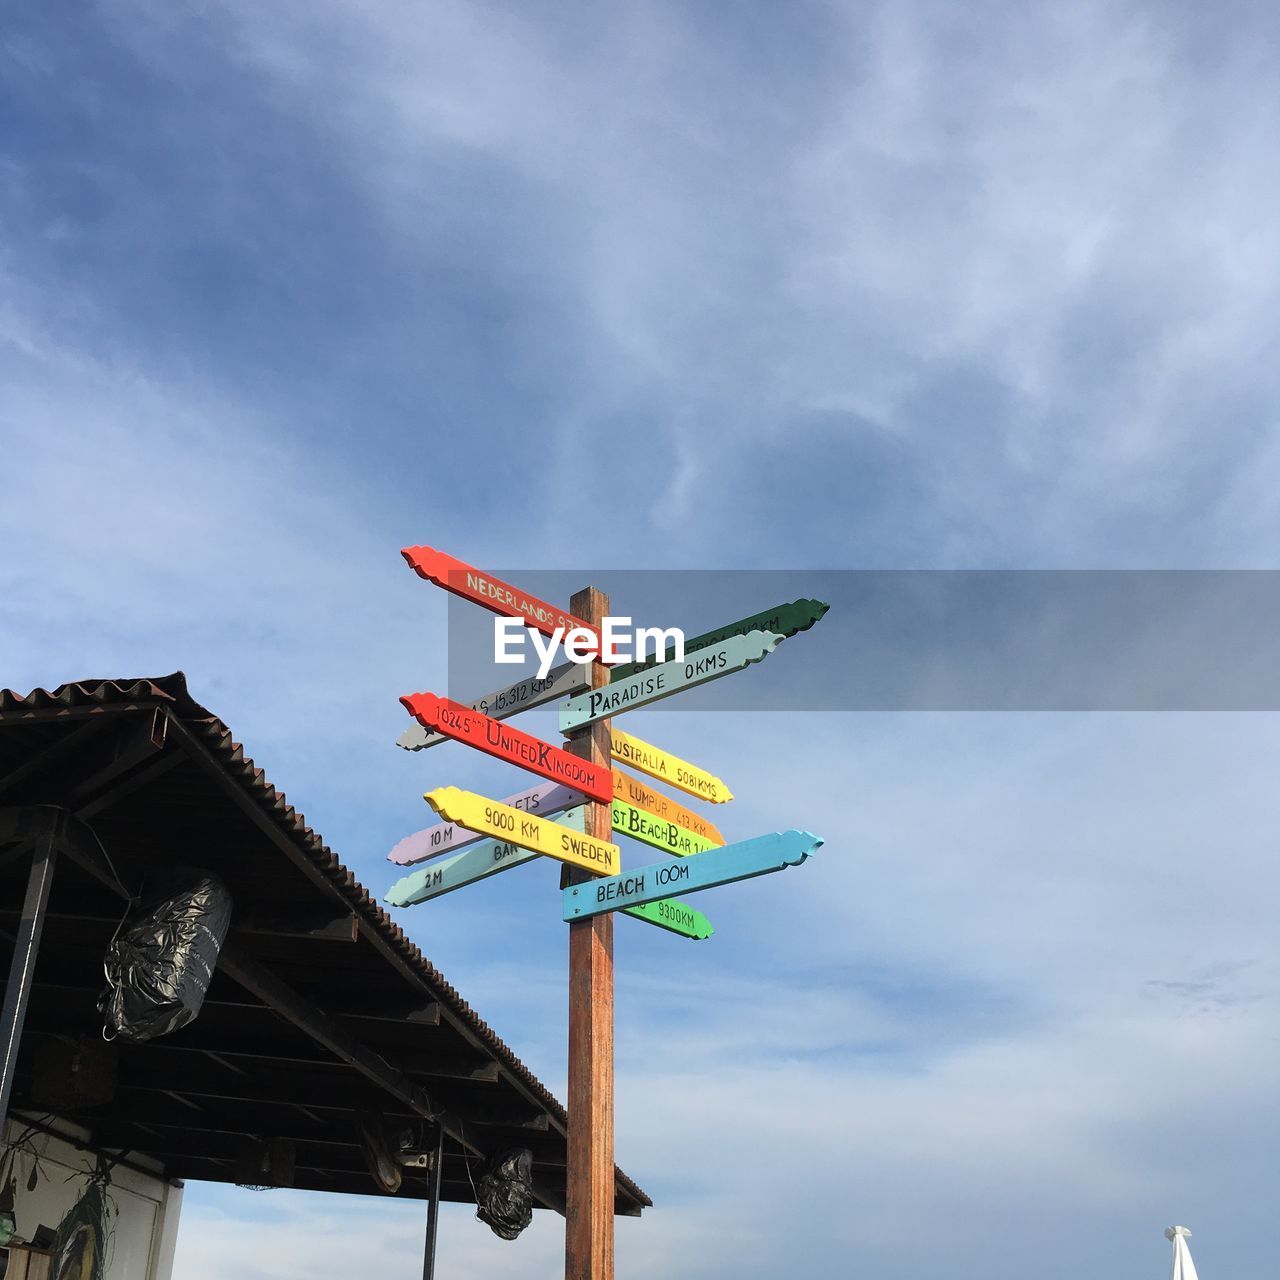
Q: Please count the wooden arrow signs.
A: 13